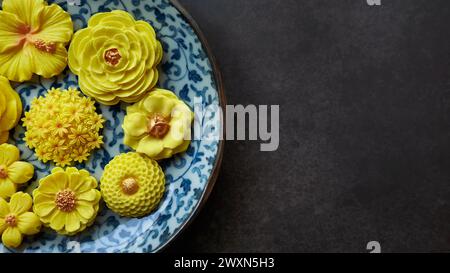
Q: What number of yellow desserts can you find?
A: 9